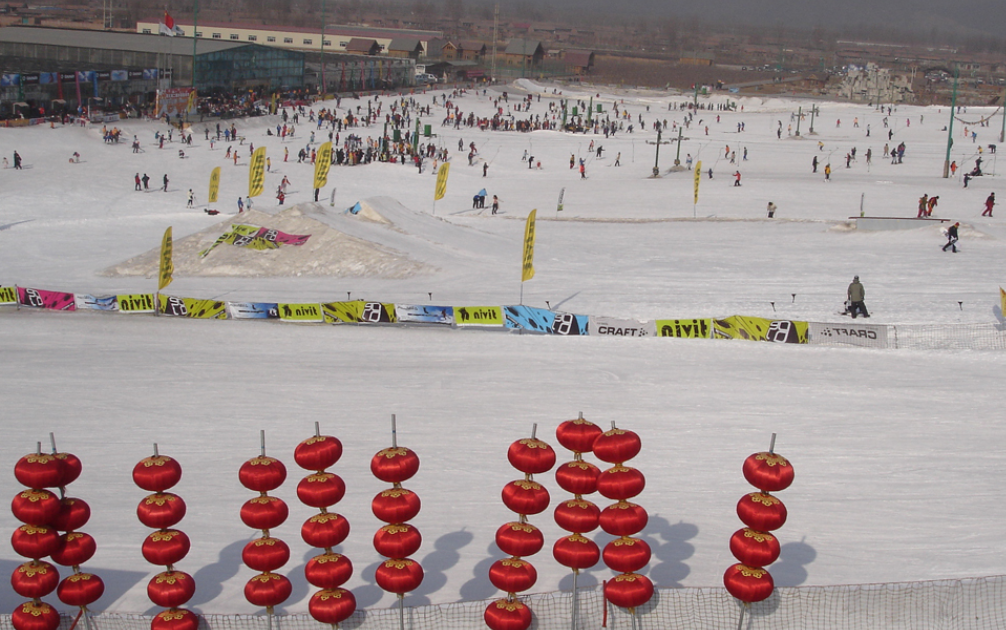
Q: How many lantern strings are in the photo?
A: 10